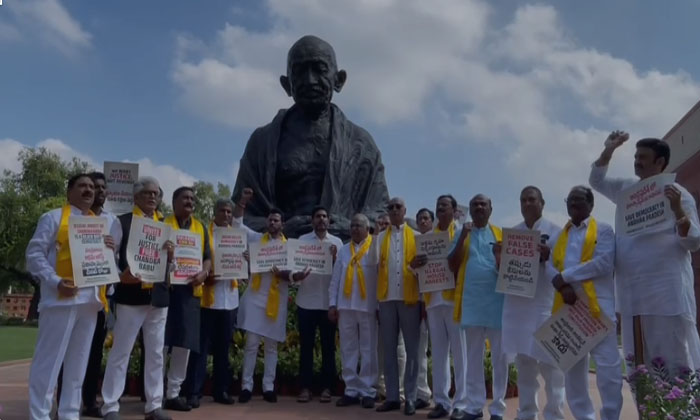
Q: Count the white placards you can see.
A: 11